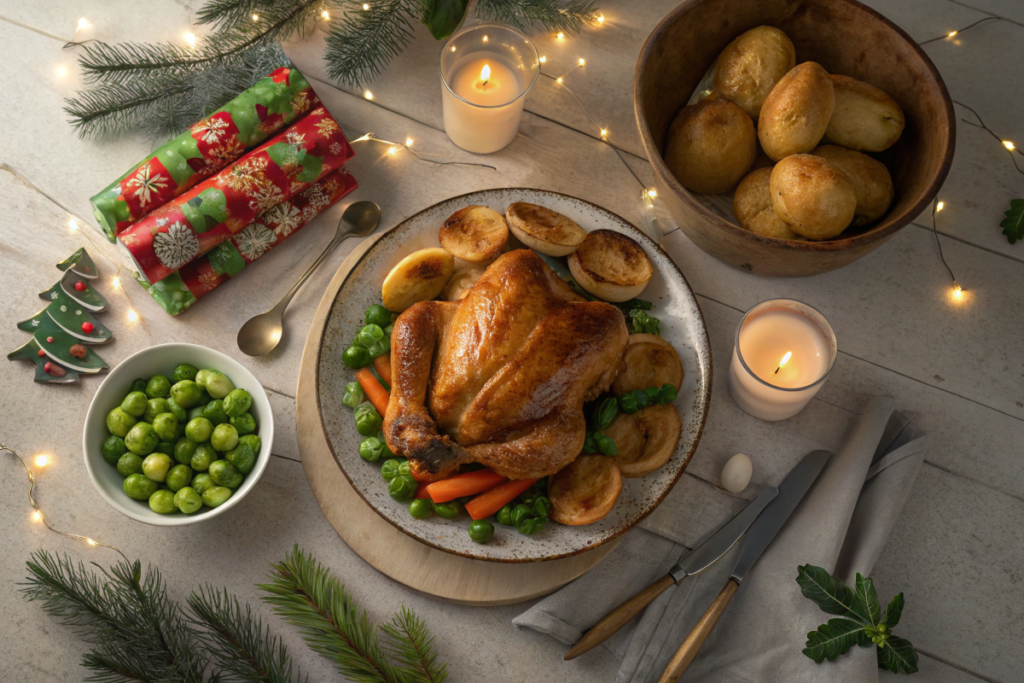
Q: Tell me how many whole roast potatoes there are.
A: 7